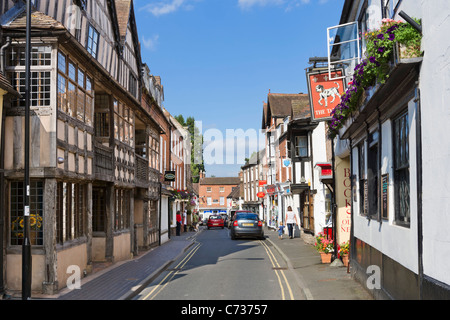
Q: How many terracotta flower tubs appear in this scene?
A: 2